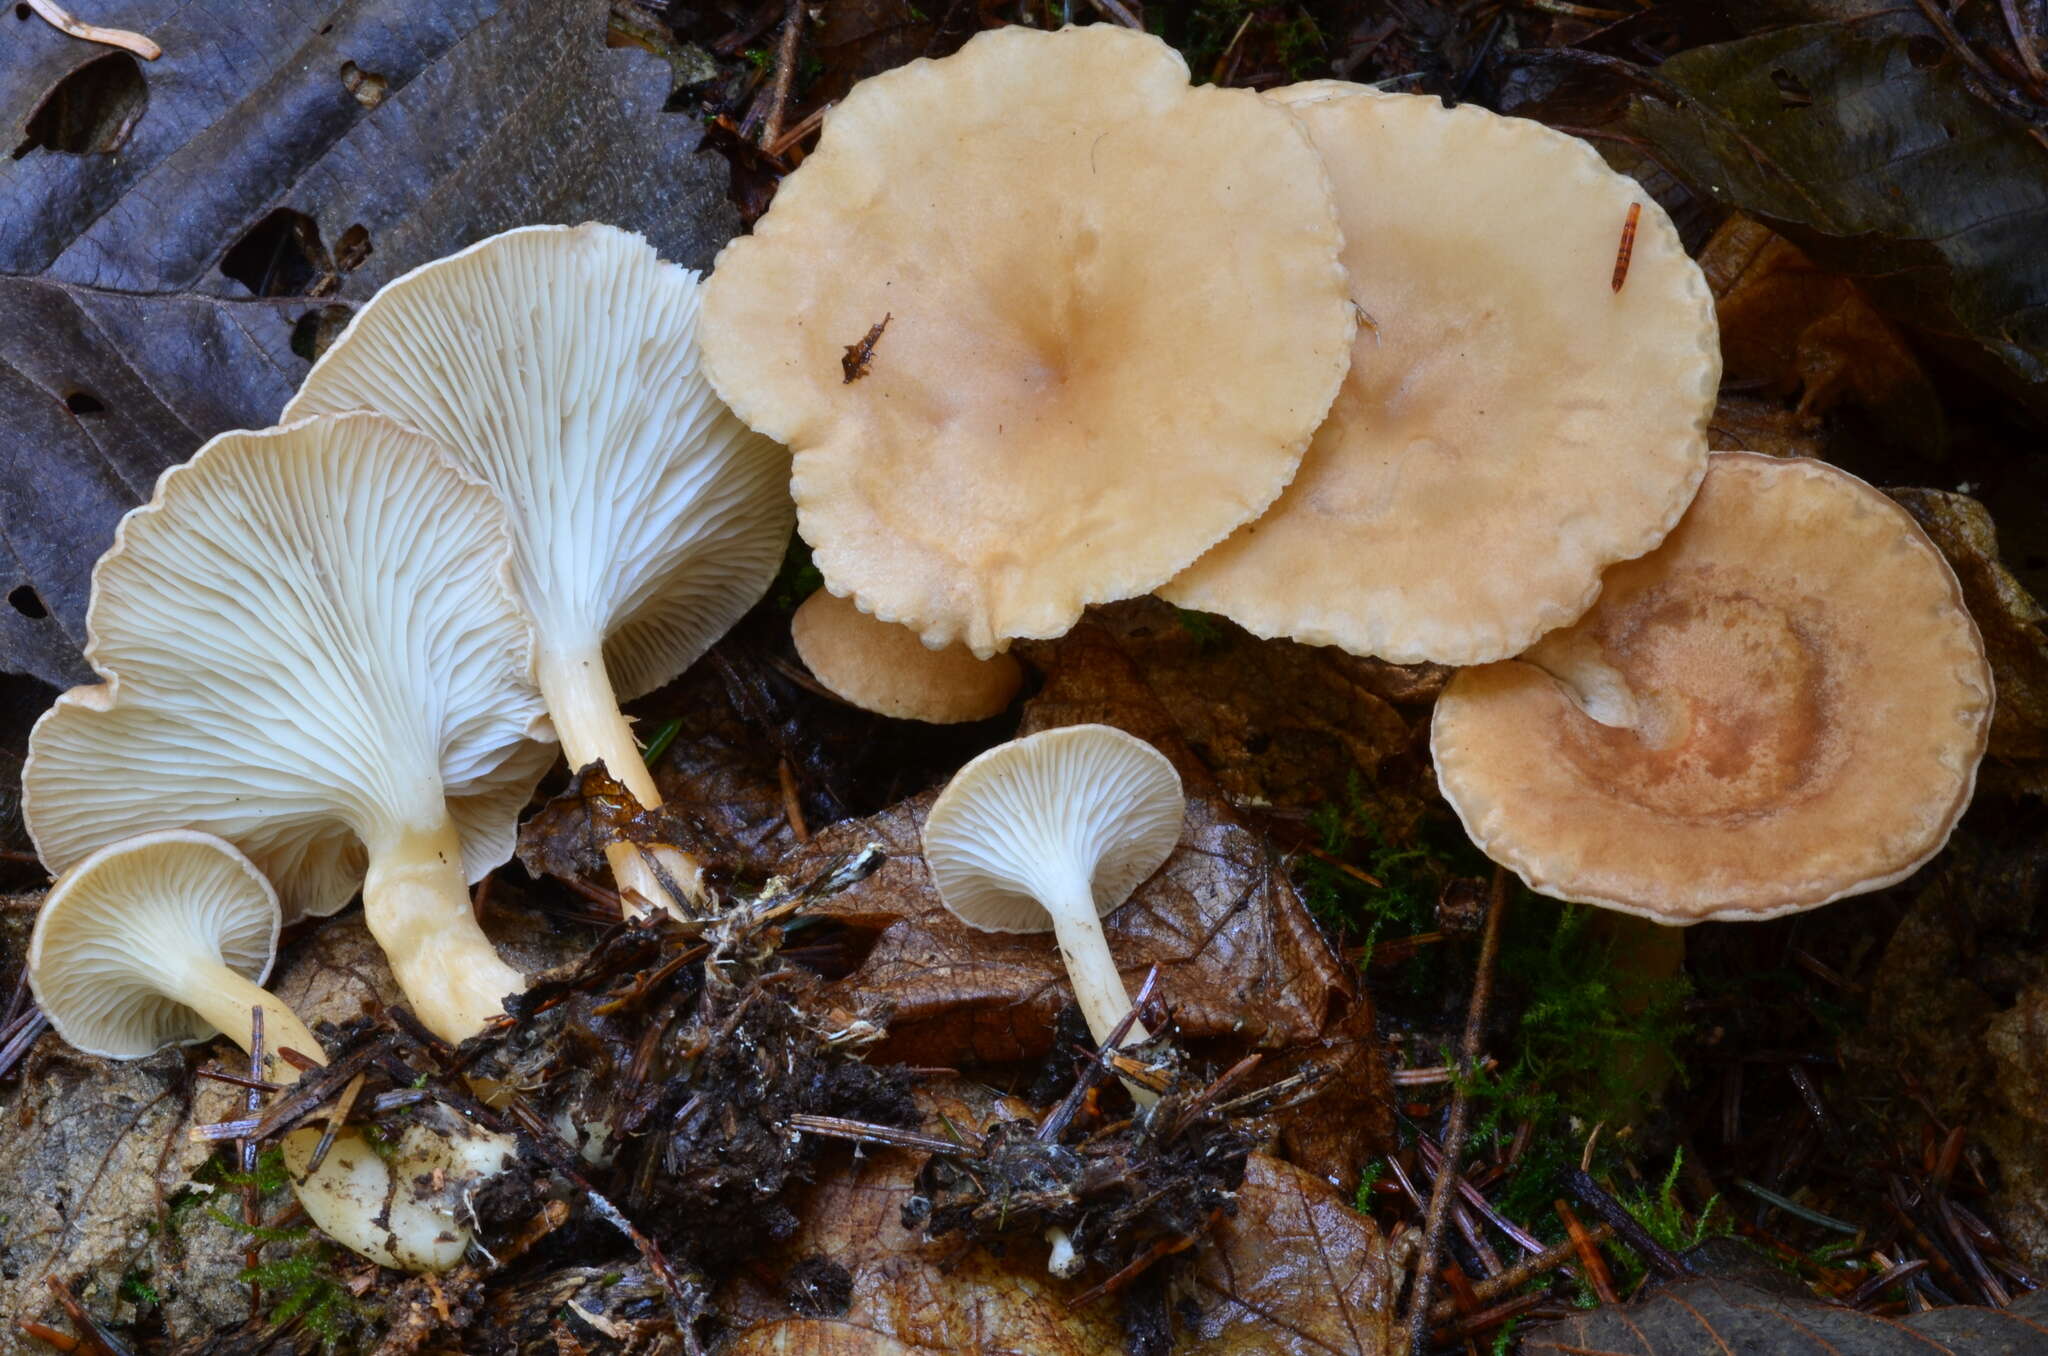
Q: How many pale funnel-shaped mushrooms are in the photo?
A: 8